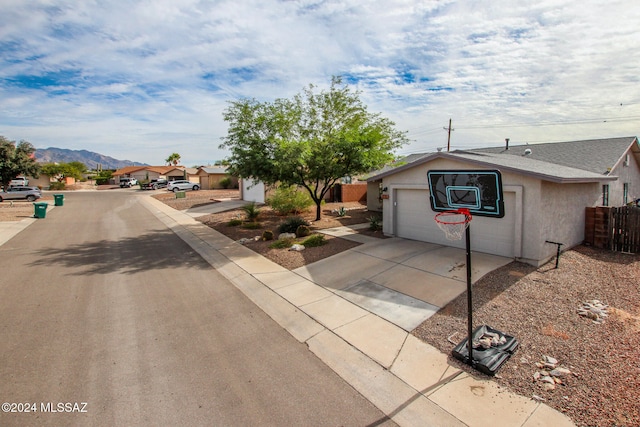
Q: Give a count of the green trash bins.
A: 2